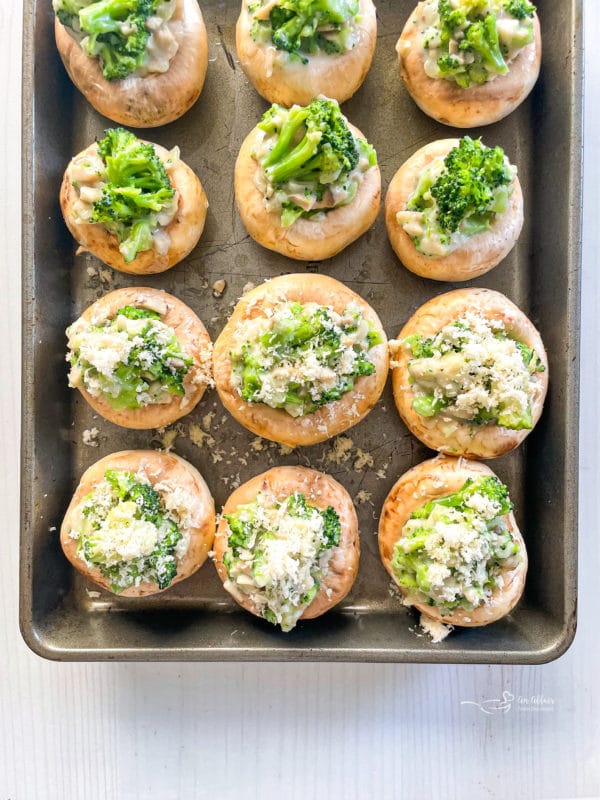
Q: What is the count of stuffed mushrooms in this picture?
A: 12